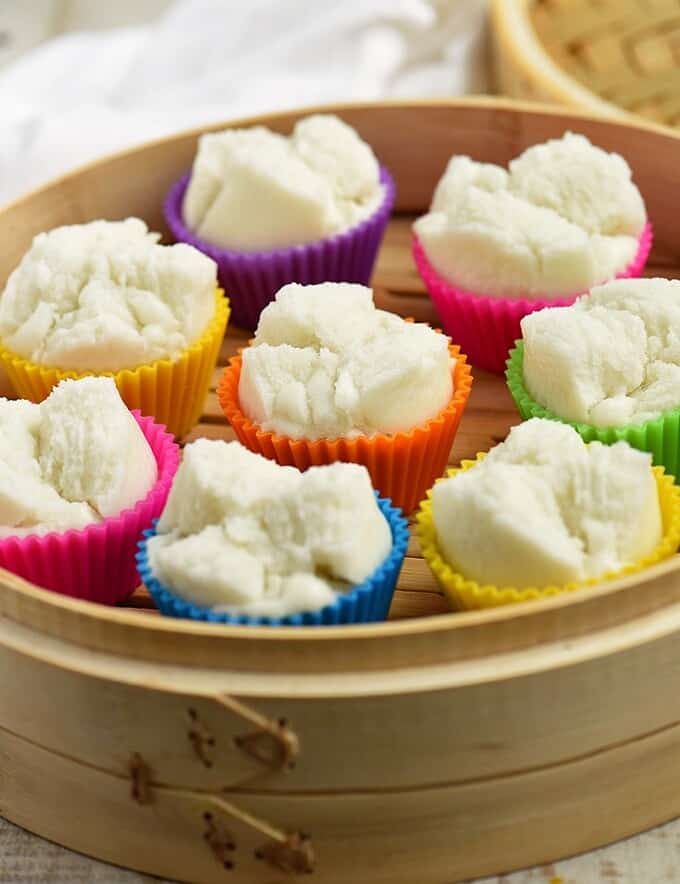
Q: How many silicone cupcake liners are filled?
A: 8